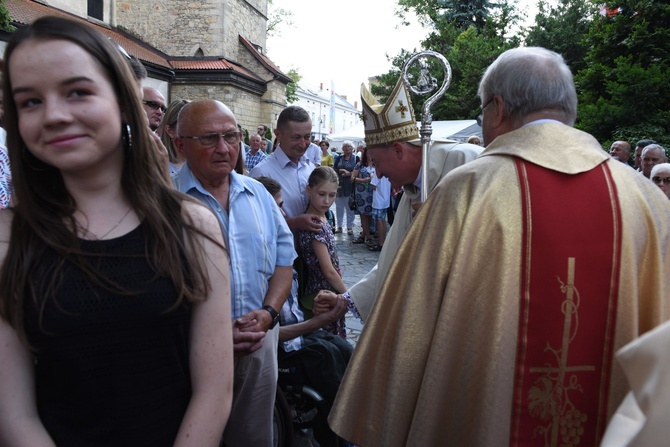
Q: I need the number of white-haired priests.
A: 1